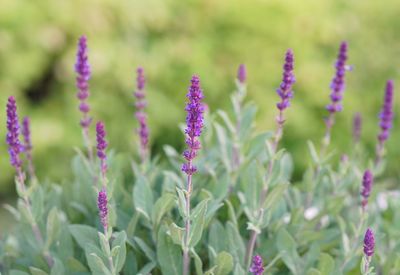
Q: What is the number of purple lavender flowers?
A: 15